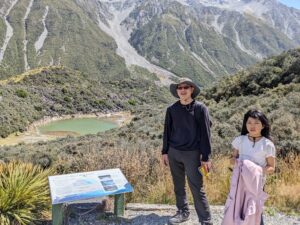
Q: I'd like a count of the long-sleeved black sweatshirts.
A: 1